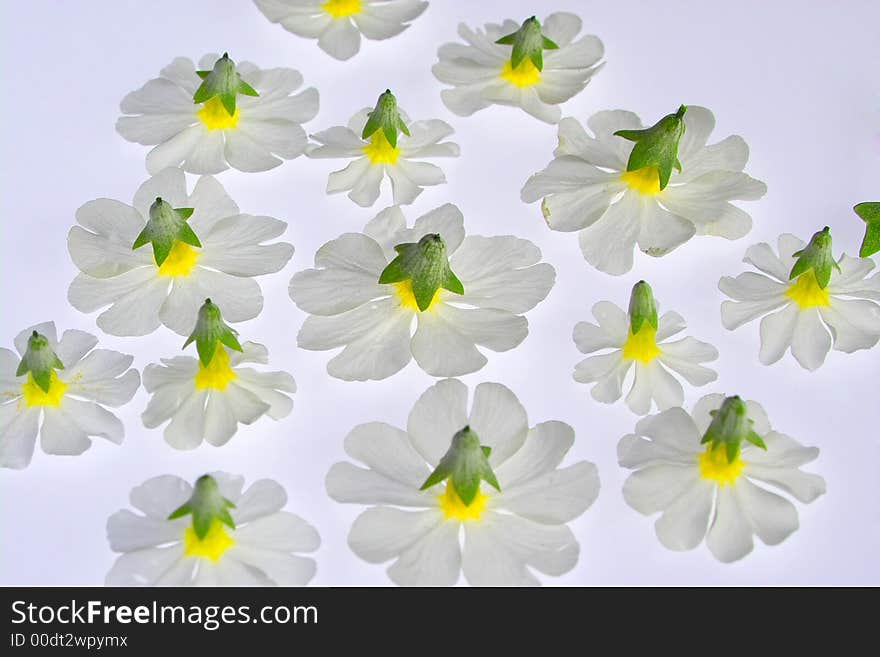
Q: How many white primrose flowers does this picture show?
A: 14